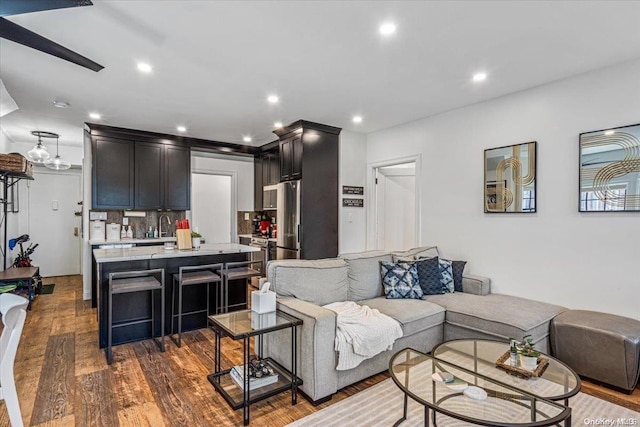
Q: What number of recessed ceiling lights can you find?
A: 9